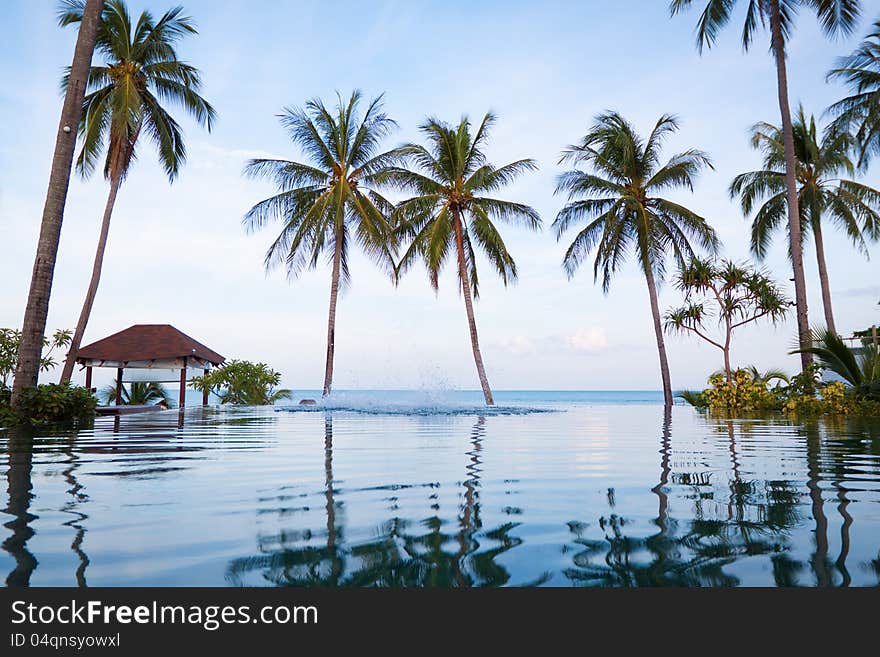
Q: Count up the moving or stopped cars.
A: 0